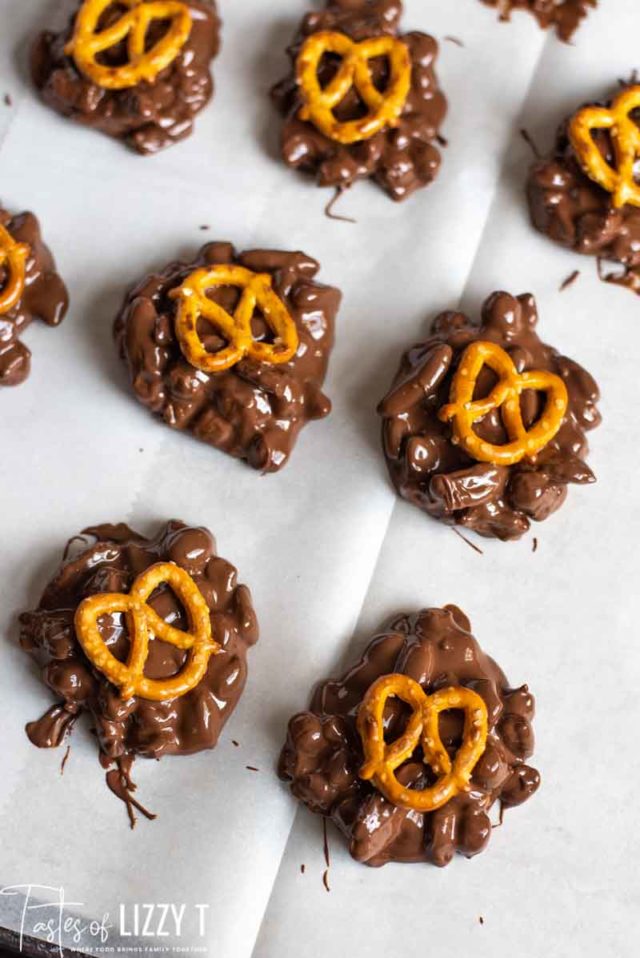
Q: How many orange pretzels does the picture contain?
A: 8